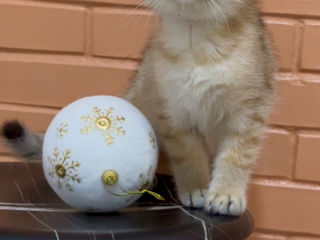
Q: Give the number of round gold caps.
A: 1